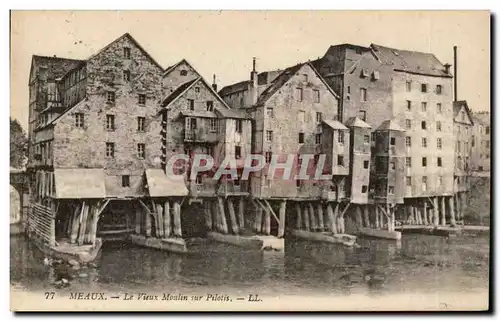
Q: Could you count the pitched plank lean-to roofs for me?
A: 2